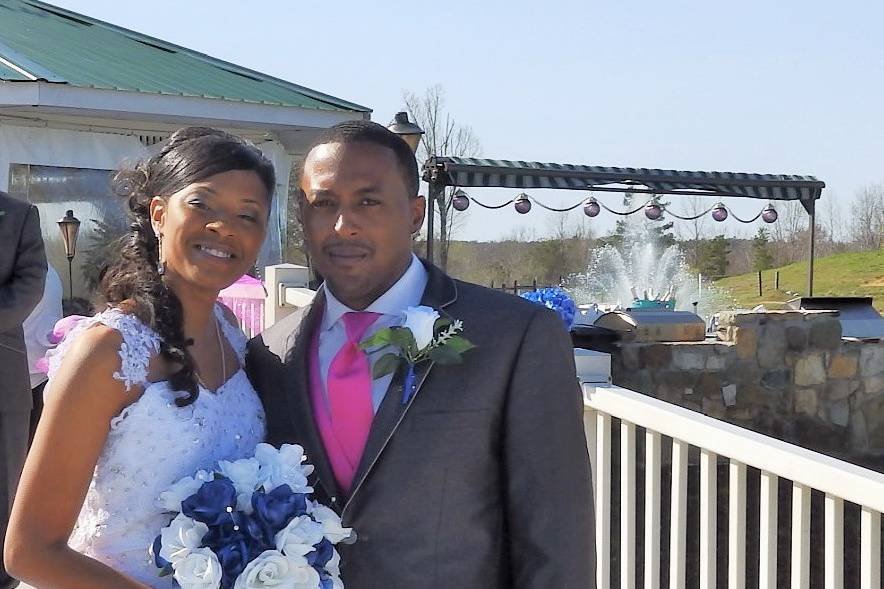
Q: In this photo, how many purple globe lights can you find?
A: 6